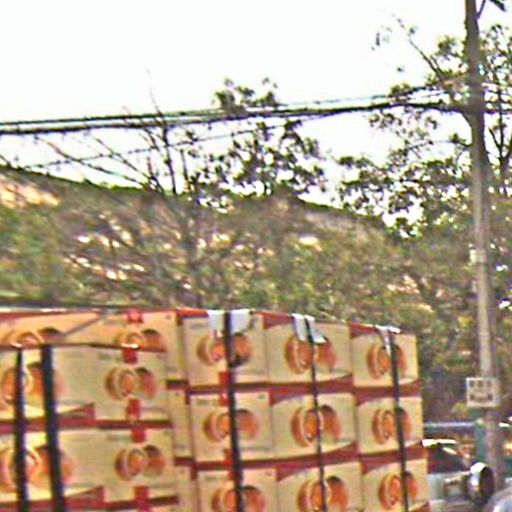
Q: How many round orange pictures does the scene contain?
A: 15